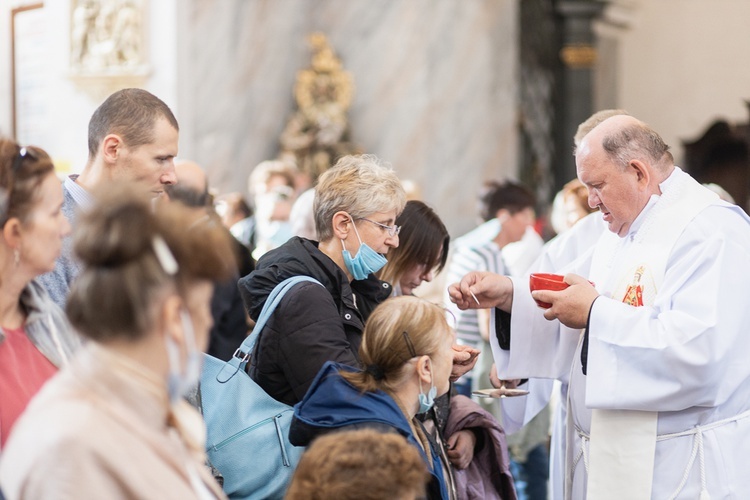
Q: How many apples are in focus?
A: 0